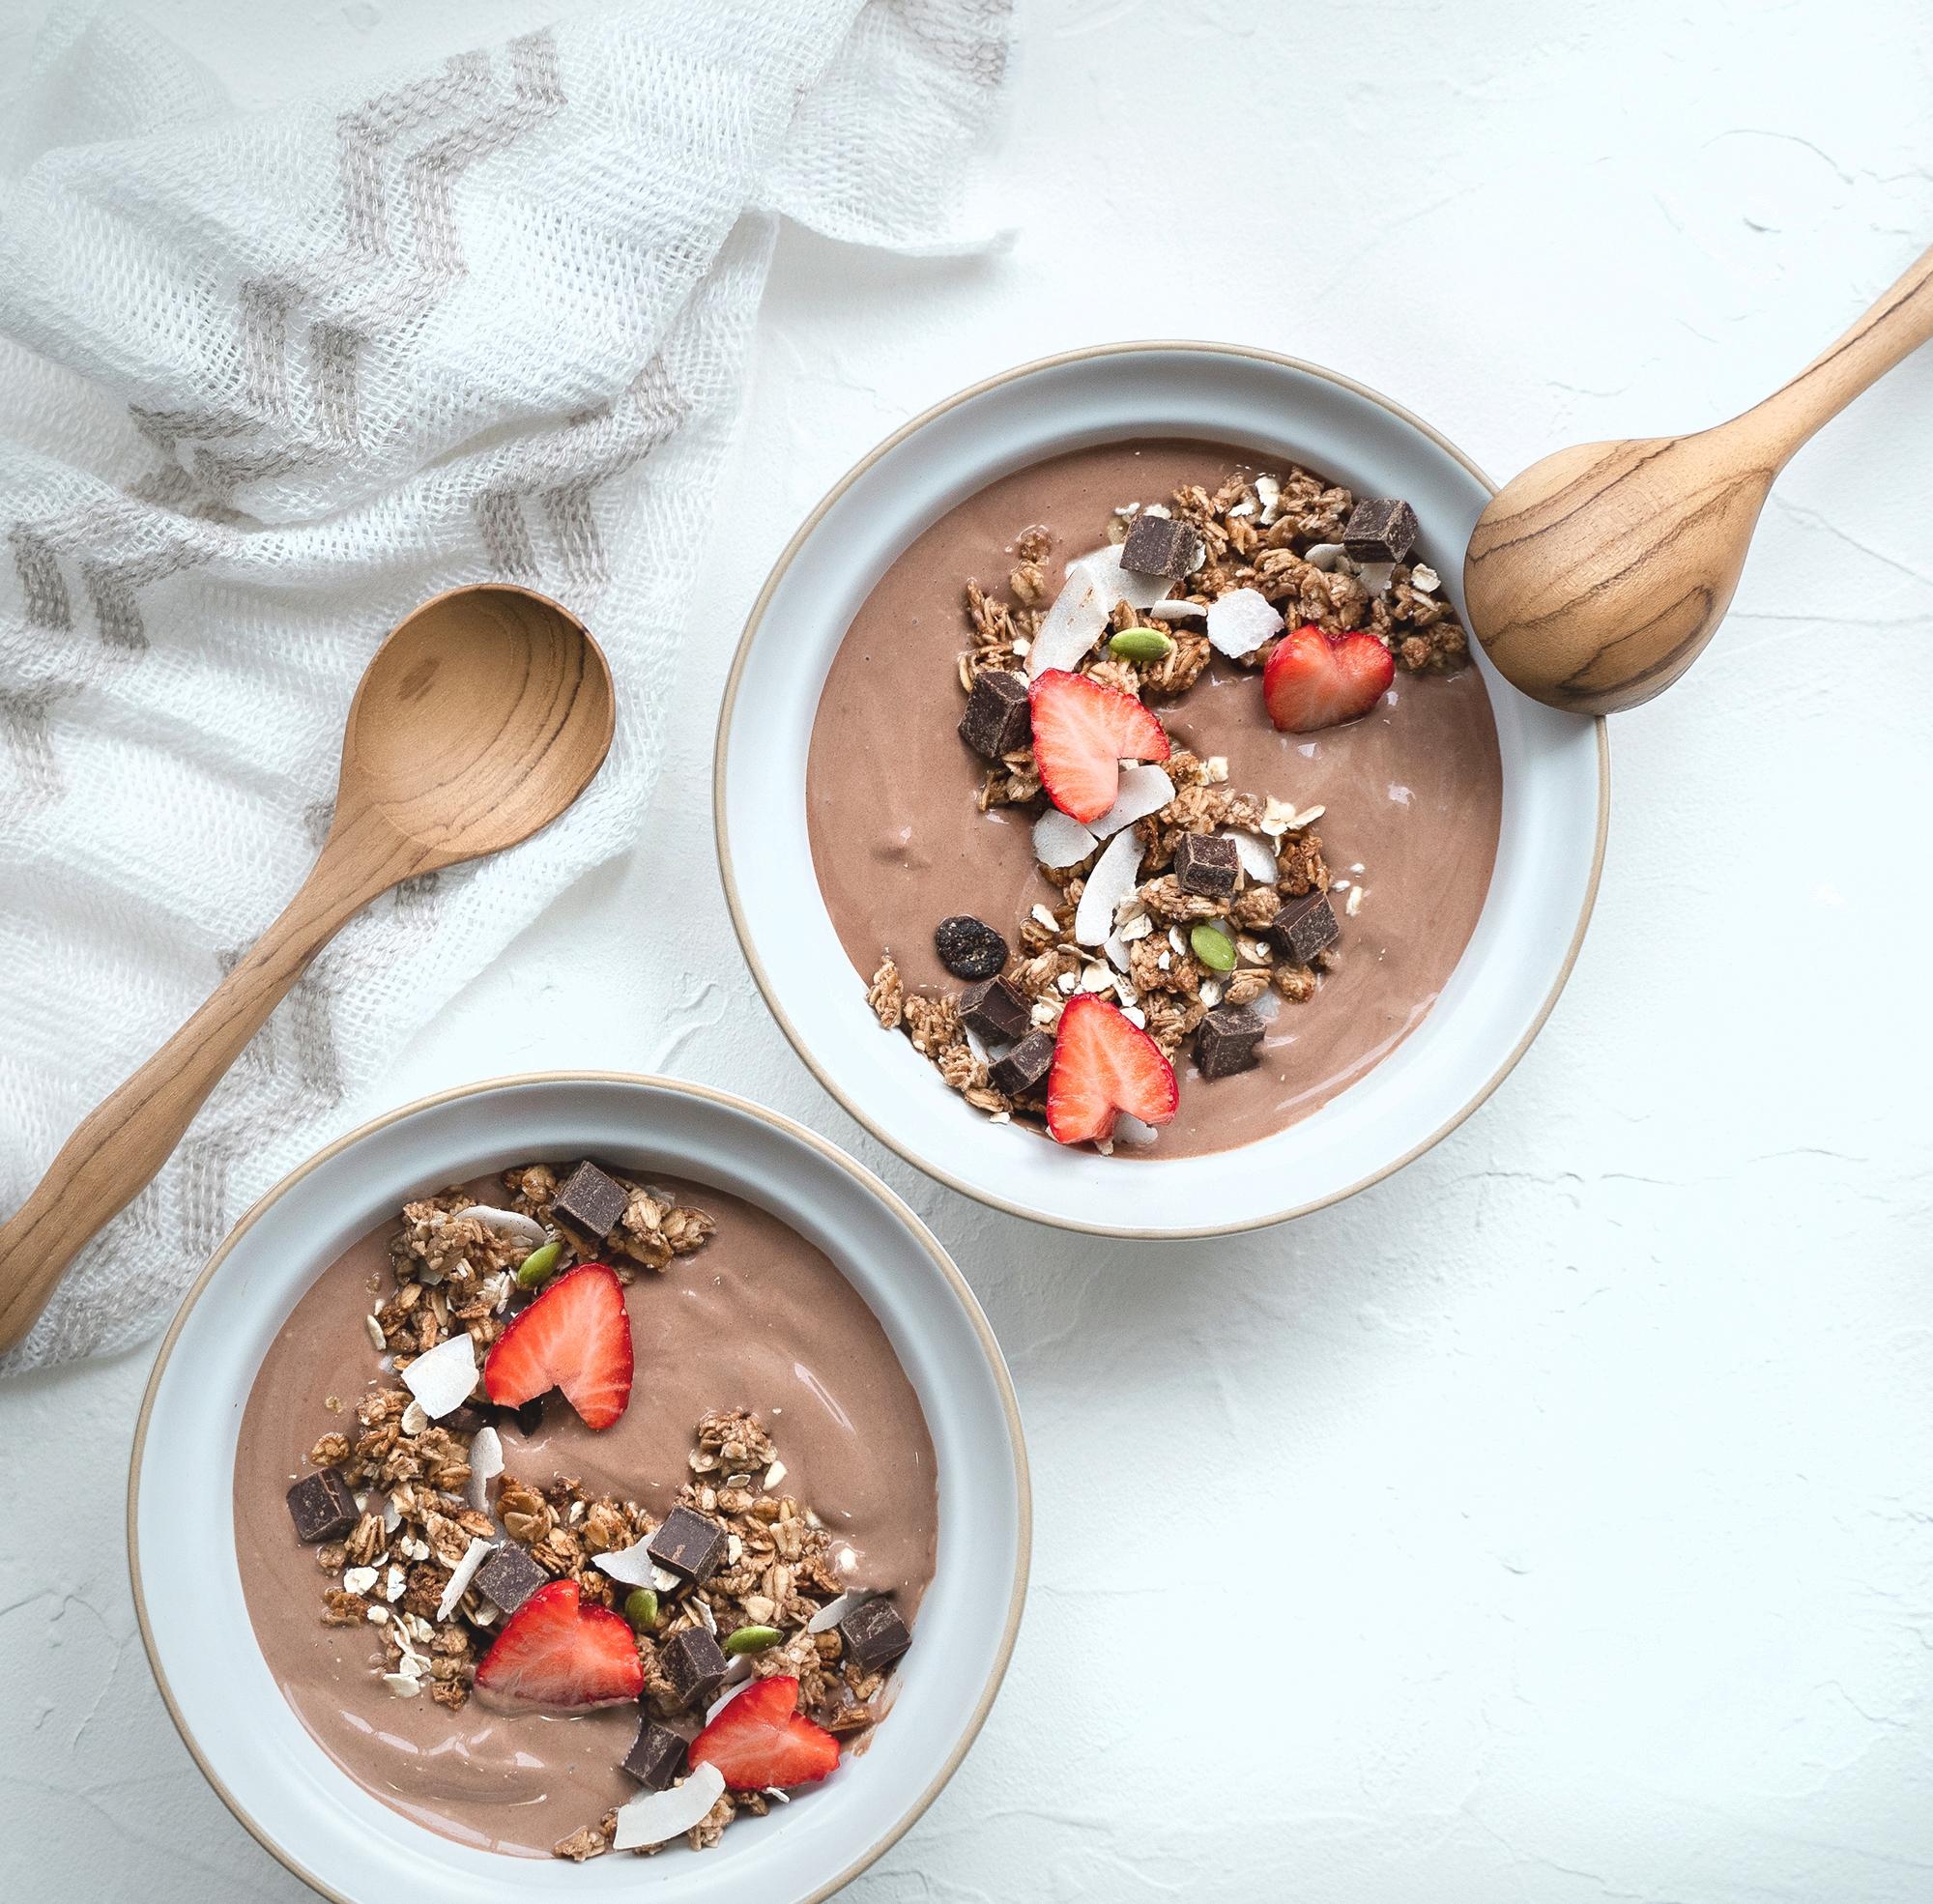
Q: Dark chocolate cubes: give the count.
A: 15